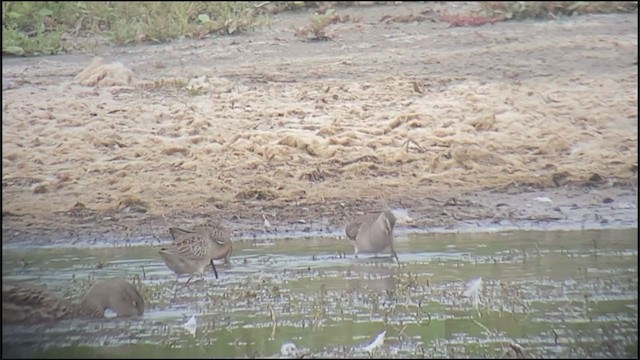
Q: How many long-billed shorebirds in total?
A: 3